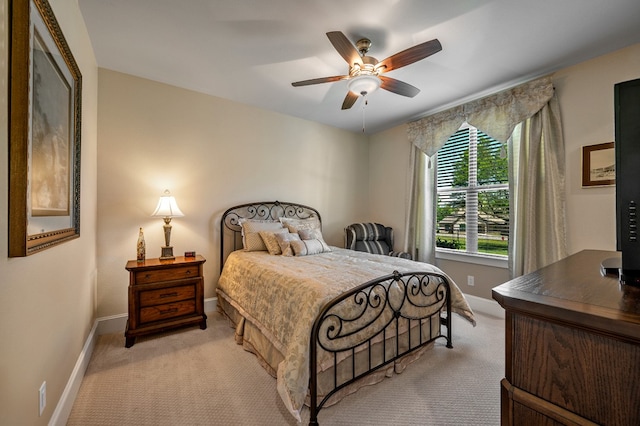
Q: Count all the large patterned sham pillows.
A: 2